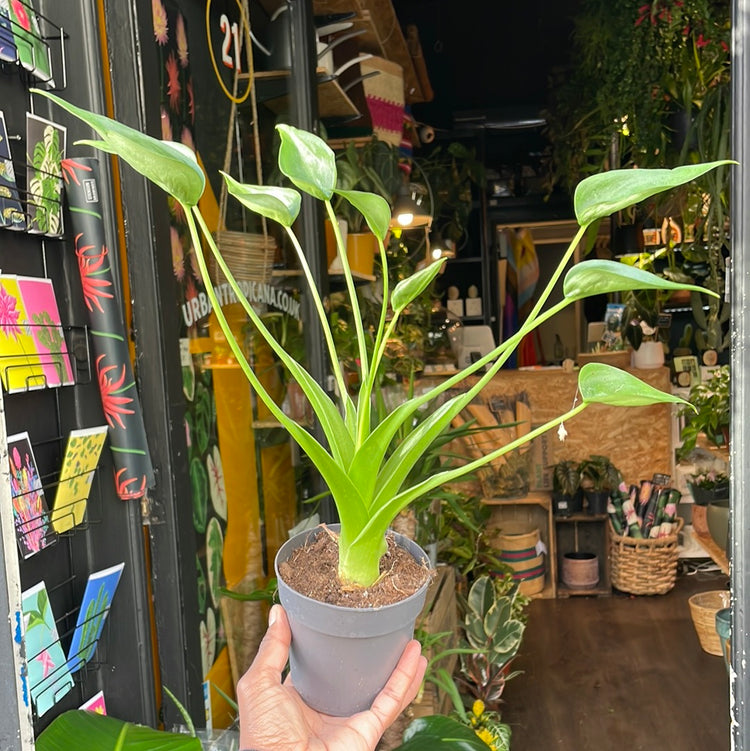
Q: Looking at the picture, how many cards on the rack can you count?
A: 11